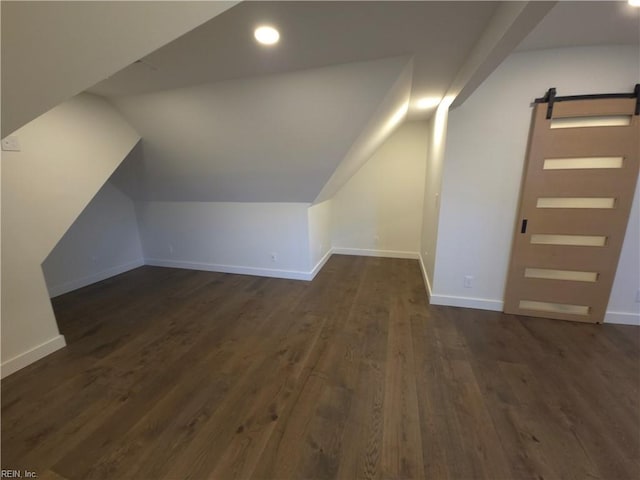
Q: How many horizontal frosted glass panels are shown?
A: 6